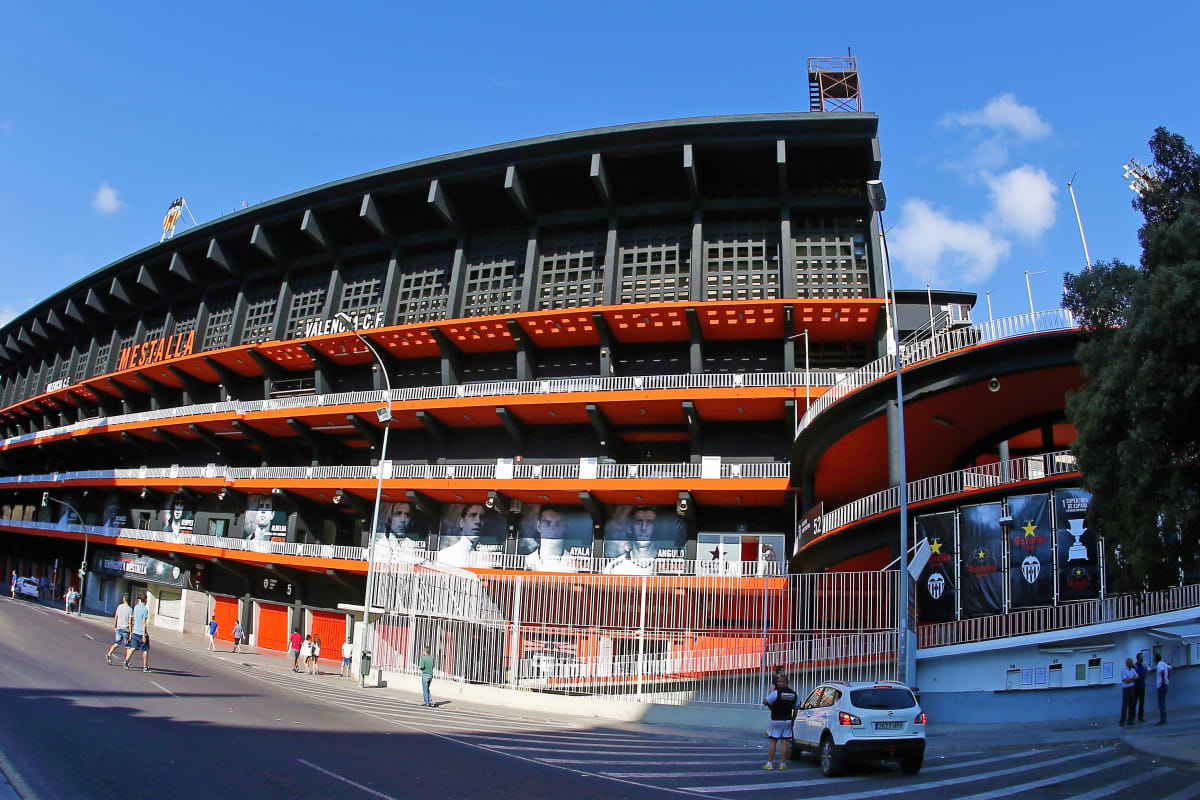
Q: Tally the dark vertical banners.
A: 4